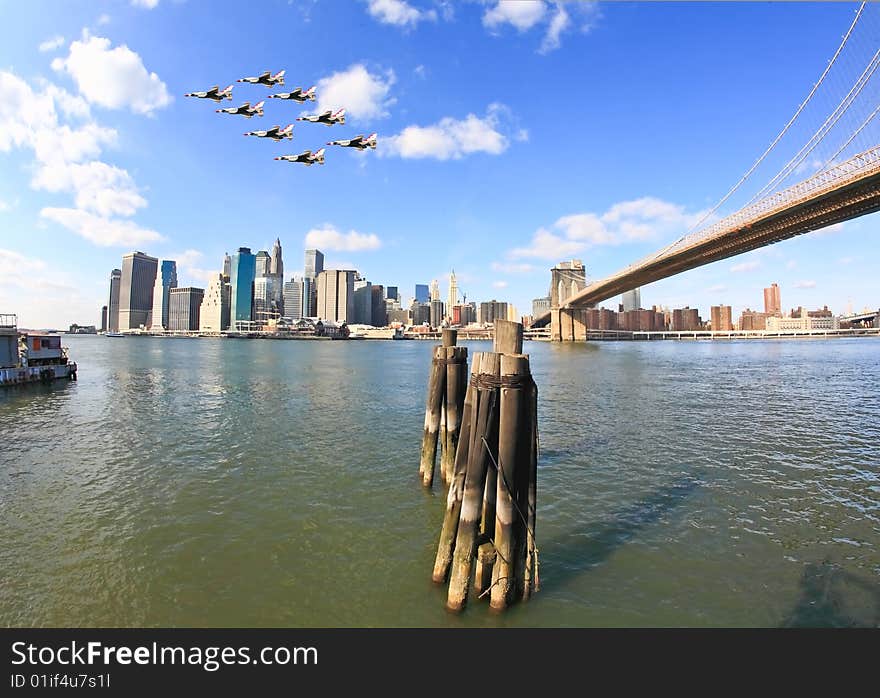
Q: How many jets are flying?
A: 8